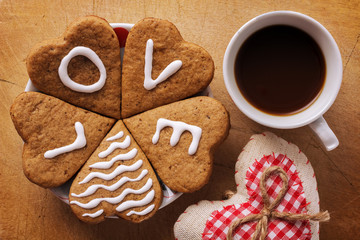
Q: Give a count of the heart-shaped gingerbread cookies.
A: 5